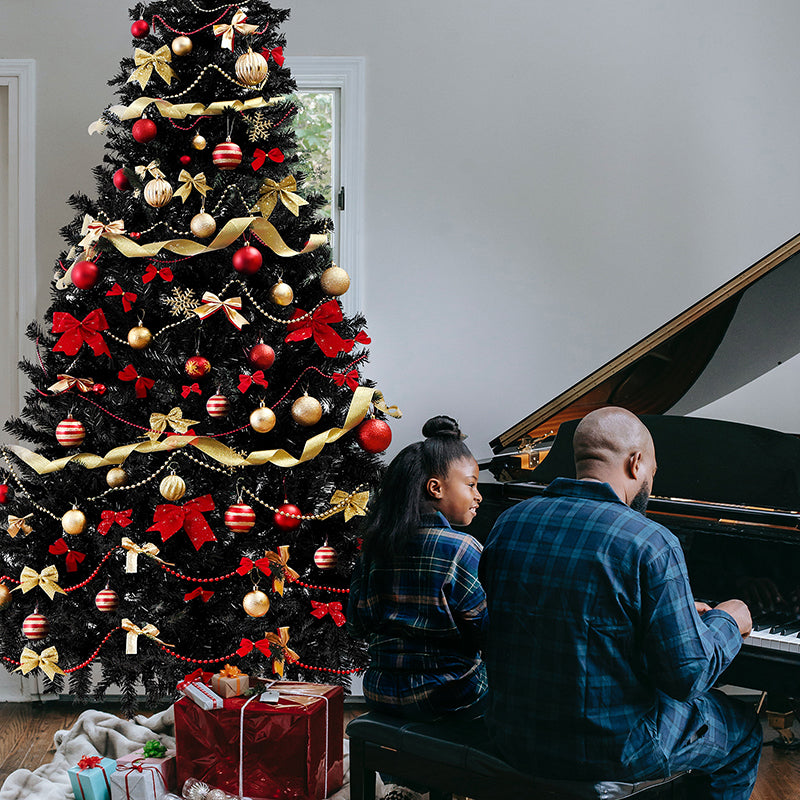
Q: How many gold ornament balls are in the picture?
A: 15